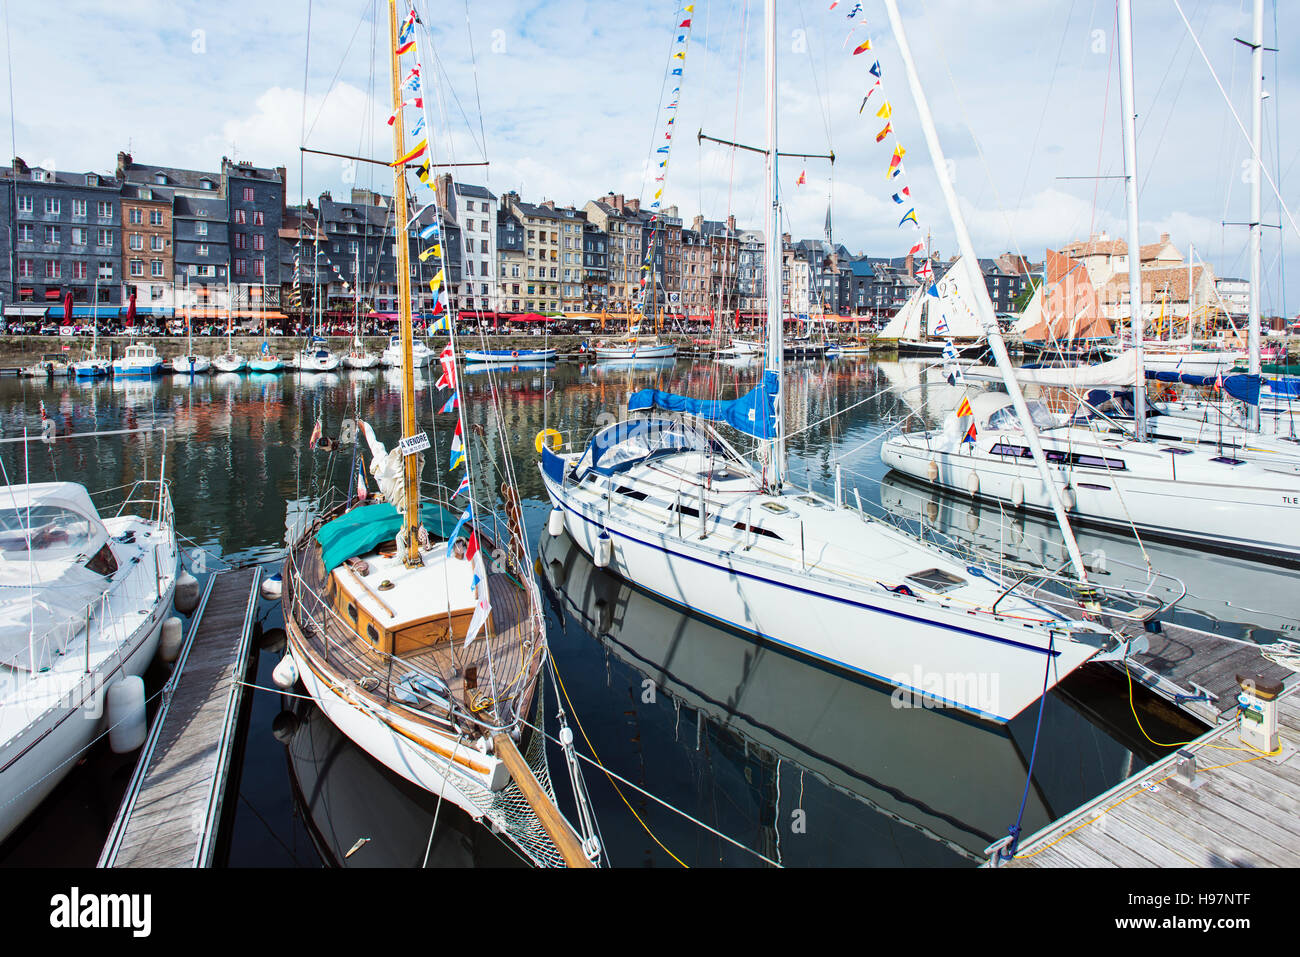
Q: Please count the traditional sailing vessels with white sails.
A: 1